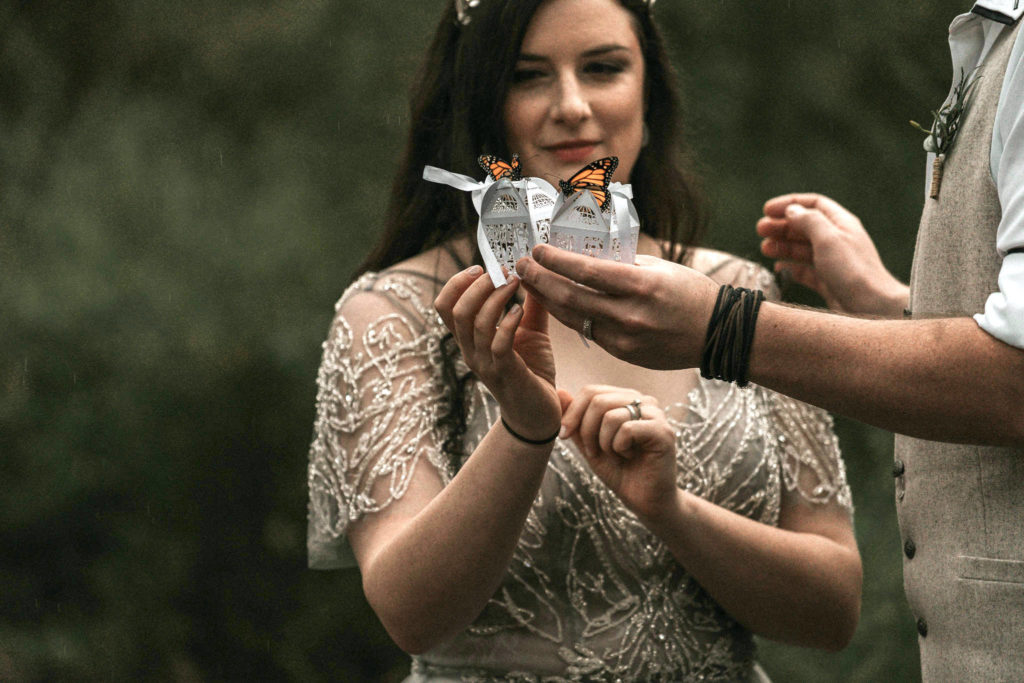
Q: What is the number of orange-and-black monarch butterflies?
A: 2